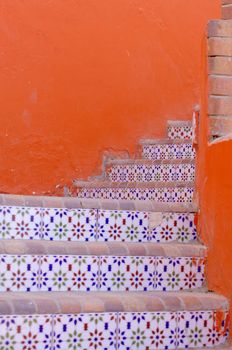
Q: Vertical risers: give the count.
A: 7